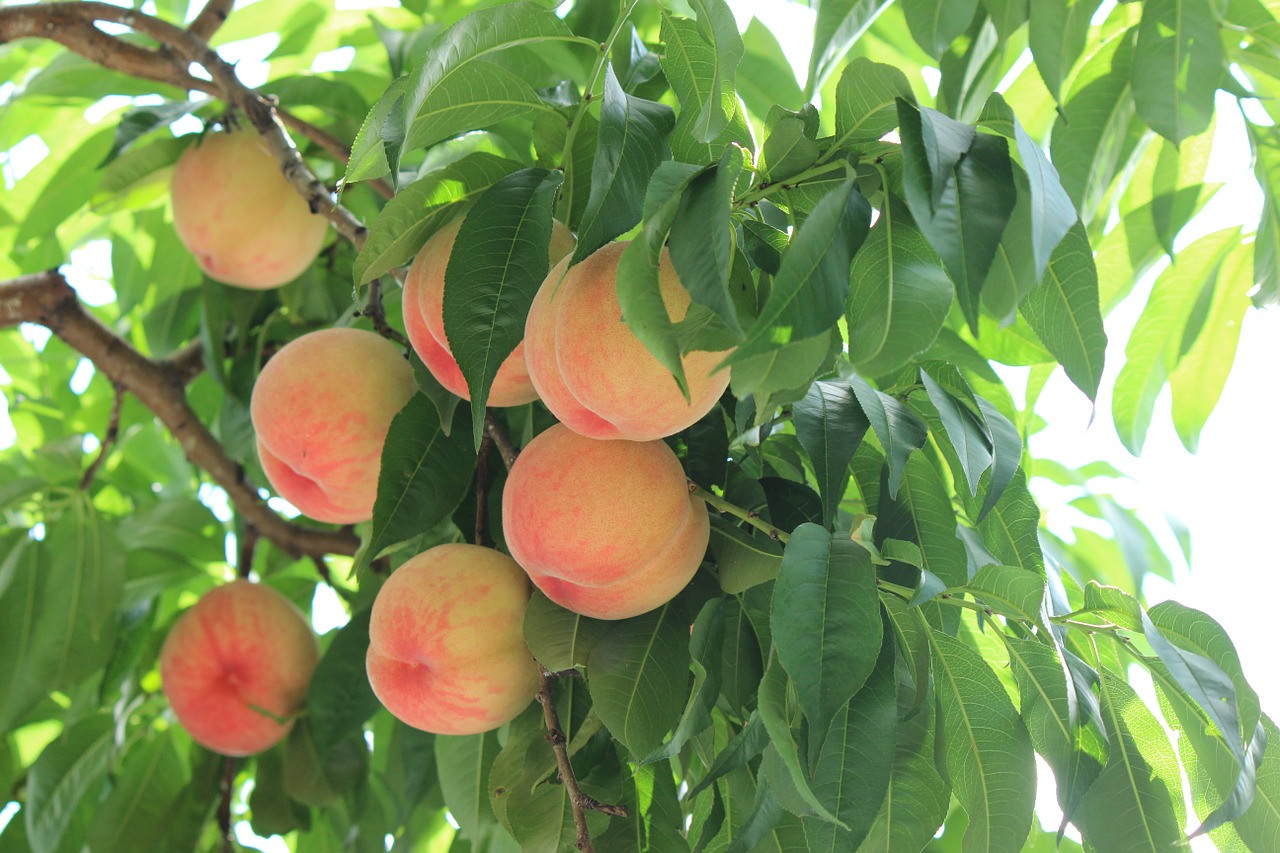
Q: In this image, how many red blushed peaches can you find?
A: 7